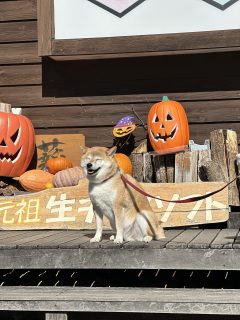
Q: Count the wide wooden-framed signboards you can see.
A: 1